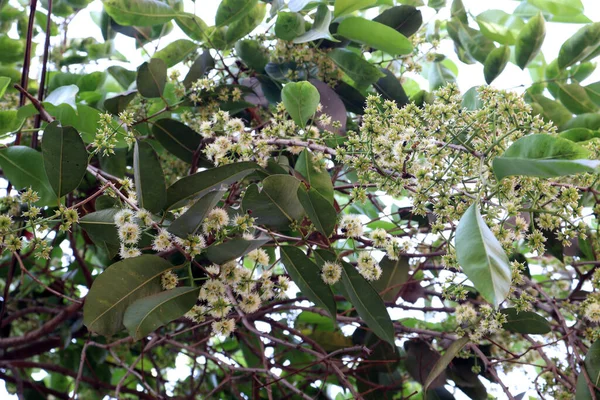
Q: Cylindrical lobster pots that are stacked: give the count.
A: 0